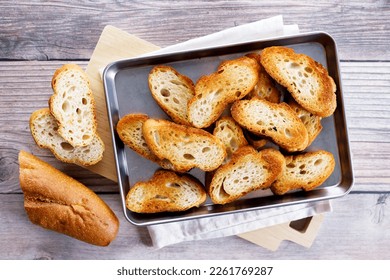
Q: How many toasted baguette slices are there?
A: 12